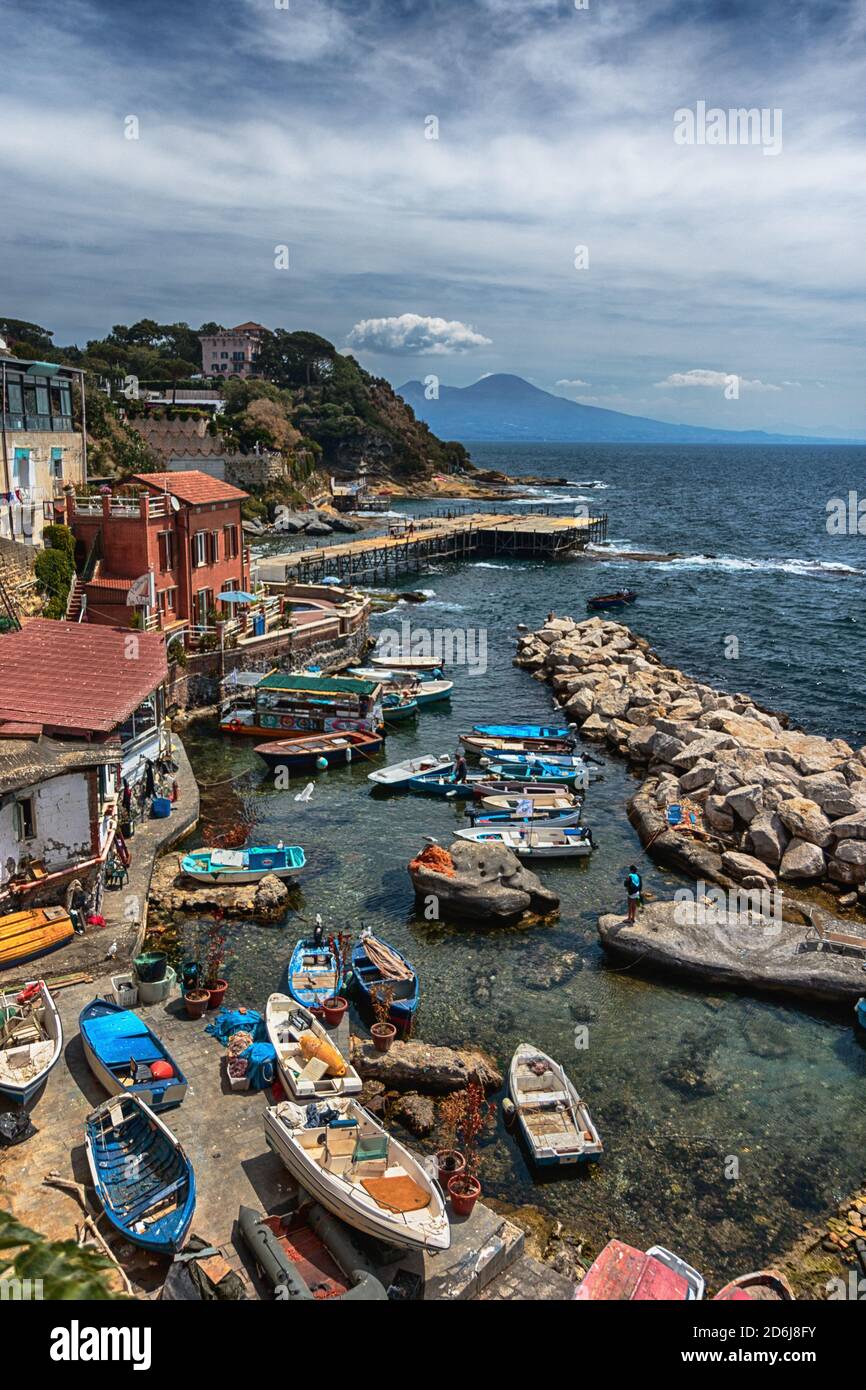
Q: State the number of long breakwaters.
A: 1